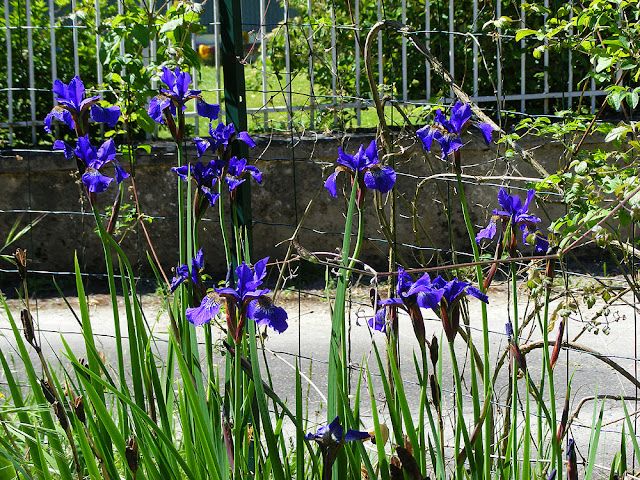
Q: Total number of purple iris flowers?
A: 14